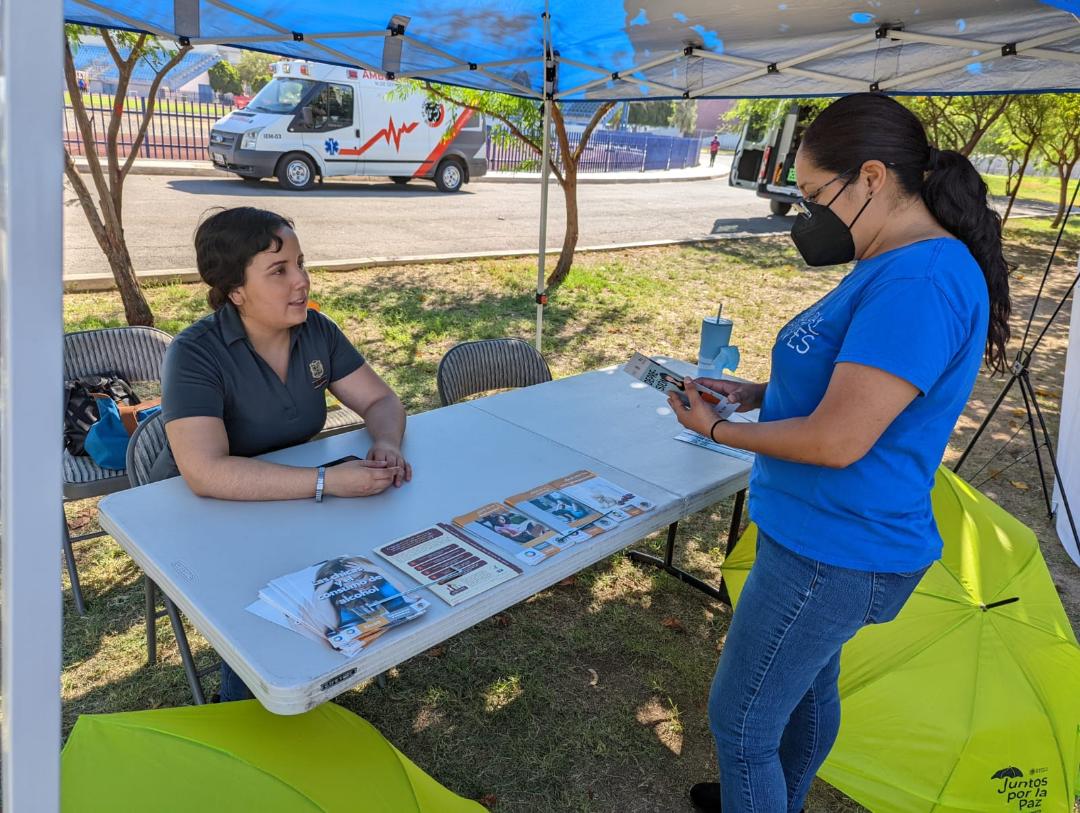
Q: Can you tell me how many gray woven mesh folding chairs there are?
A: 4